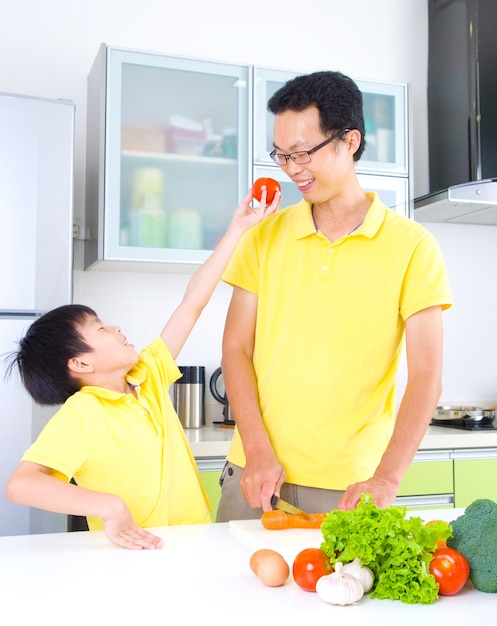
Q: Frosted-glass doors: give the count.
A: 3